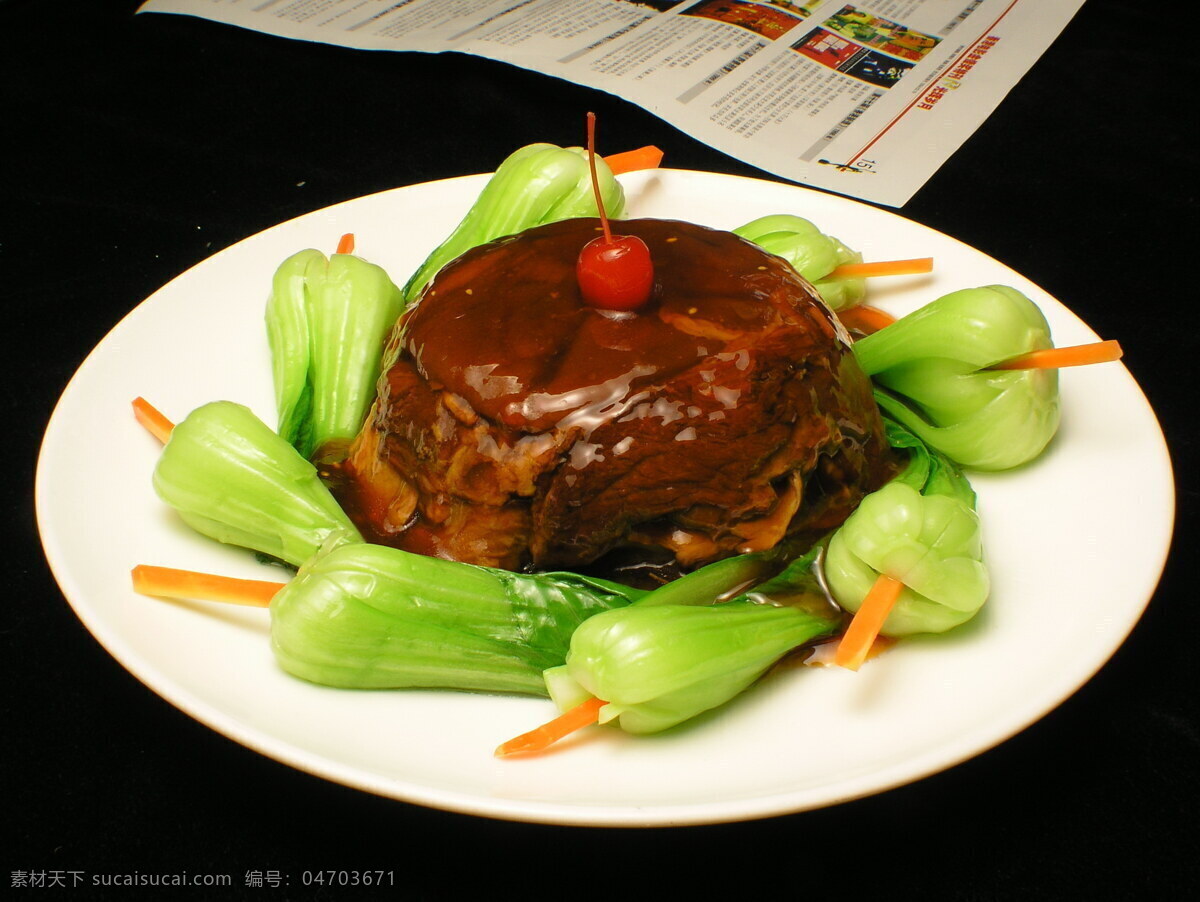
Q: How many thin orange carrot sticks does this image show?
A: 8